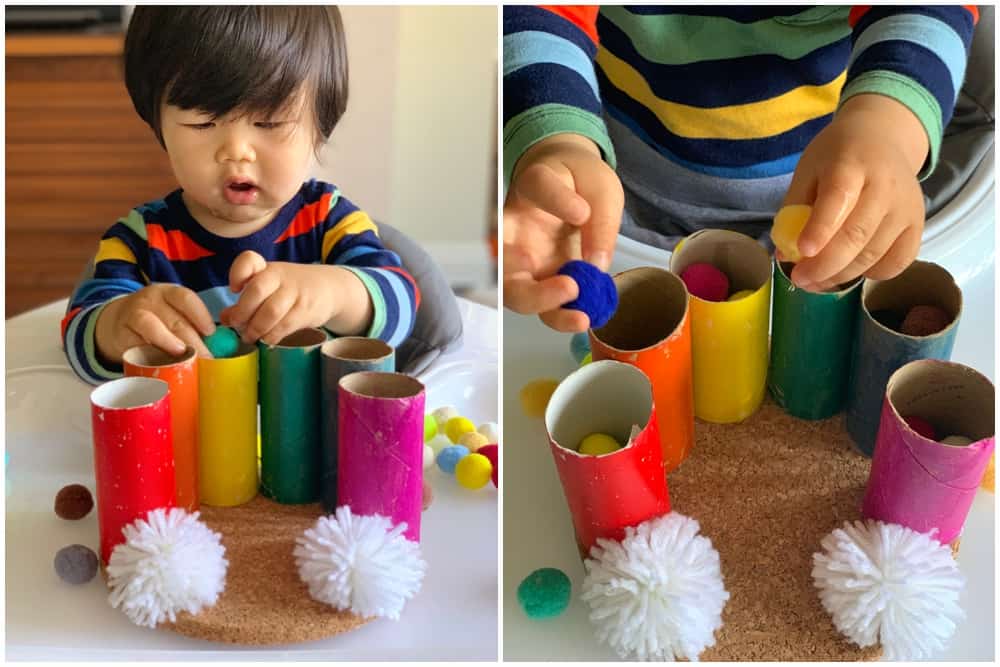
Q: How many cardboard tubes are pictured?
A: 12